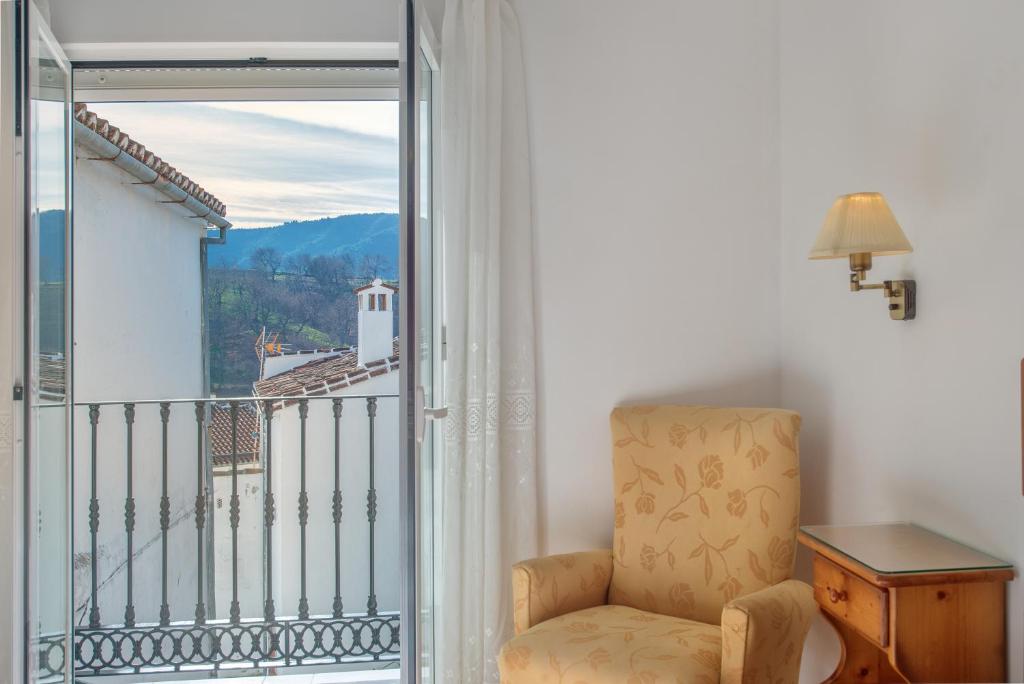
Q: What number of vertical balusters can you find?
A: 9